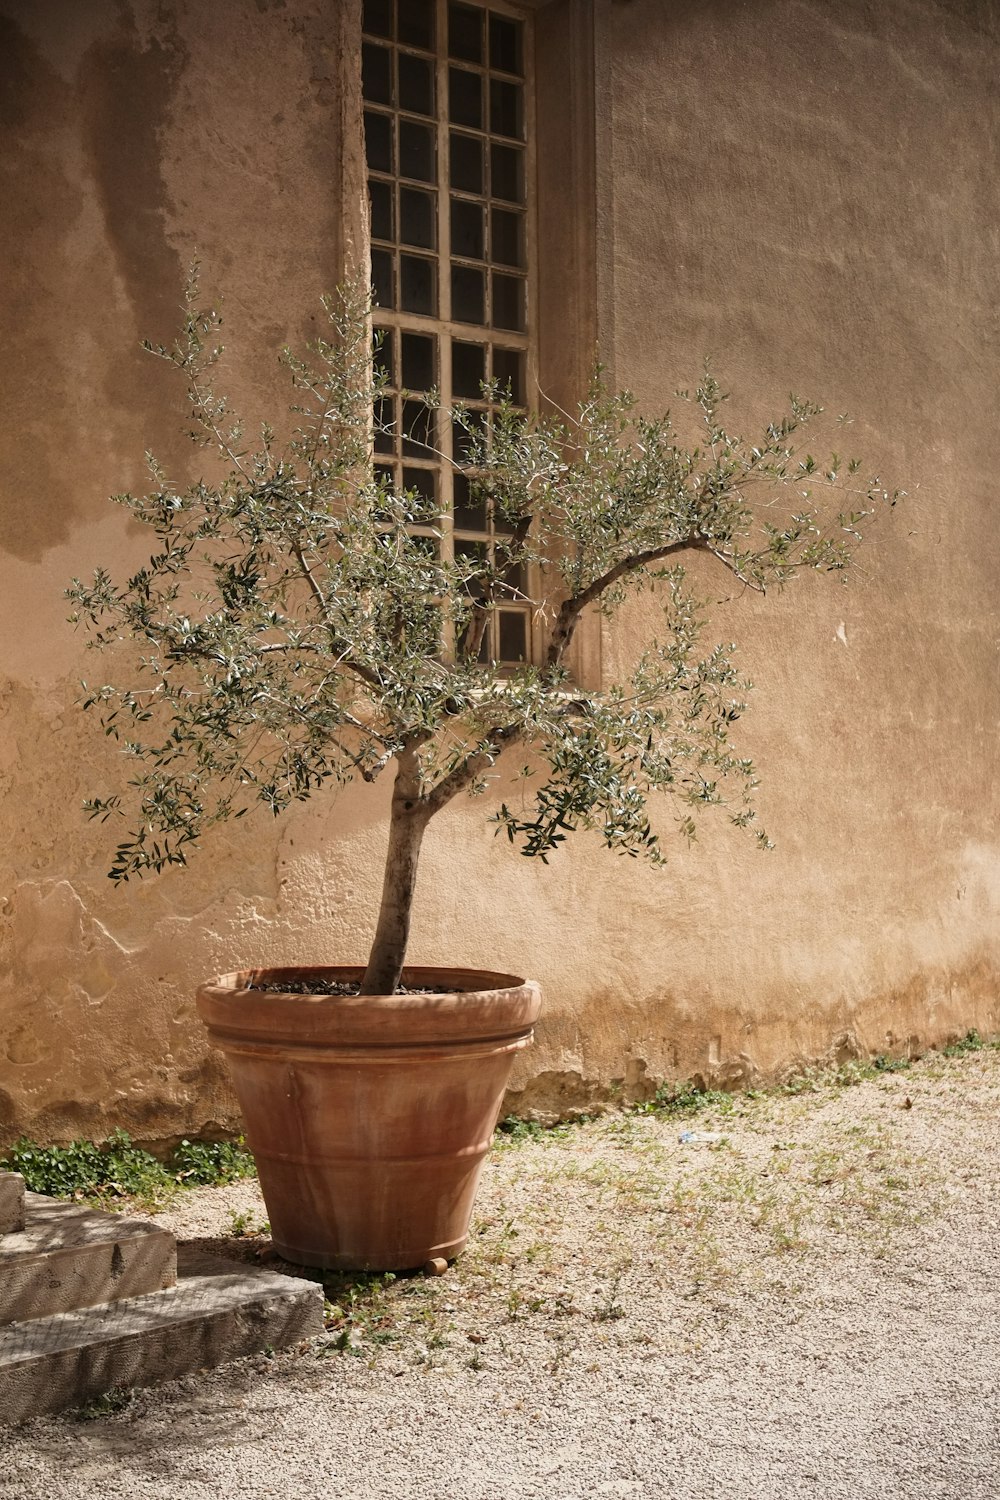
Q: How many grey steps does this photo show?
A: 3